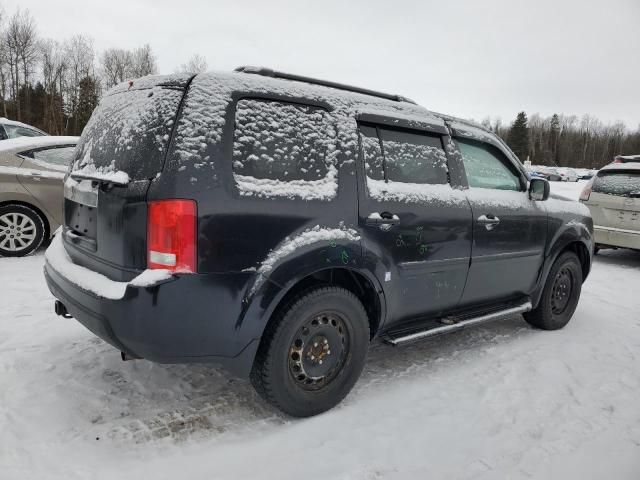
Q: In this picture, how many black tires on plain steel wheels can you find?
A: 2